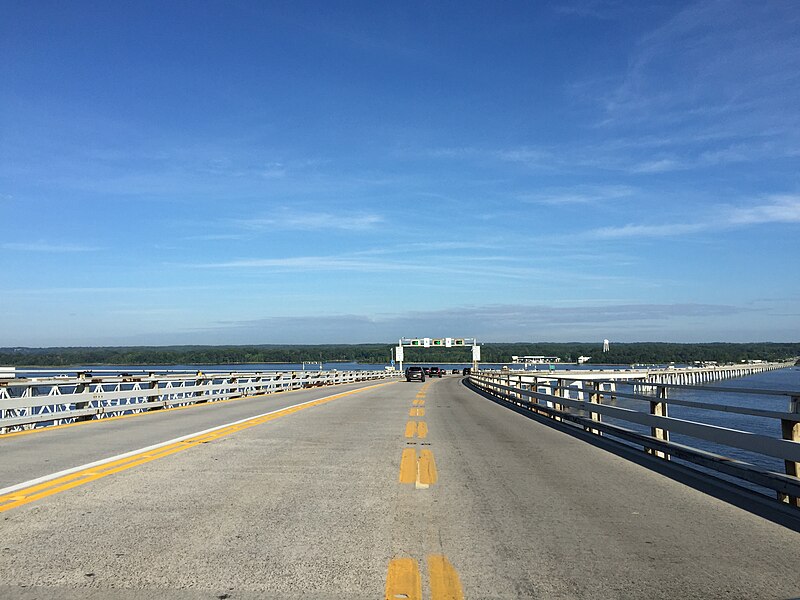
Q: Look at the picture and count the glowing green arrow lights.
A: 3